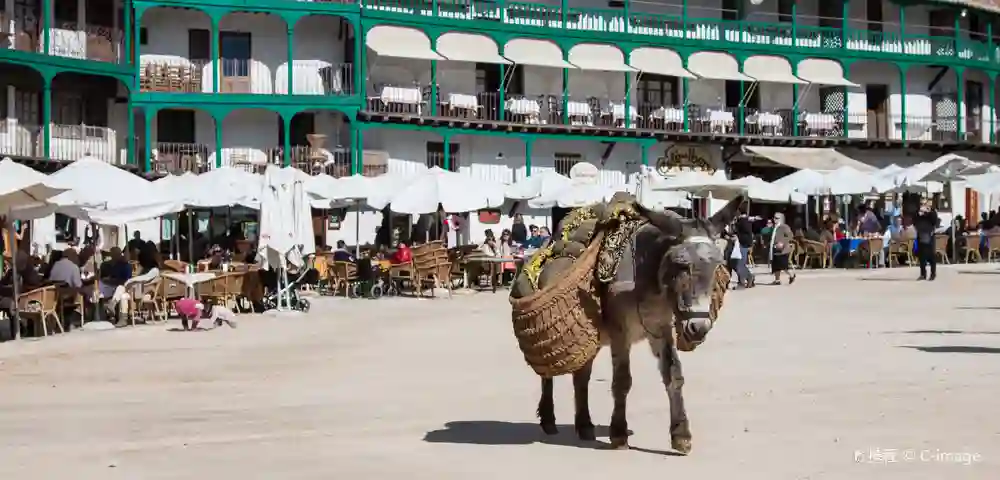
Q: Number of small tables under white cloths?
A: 9